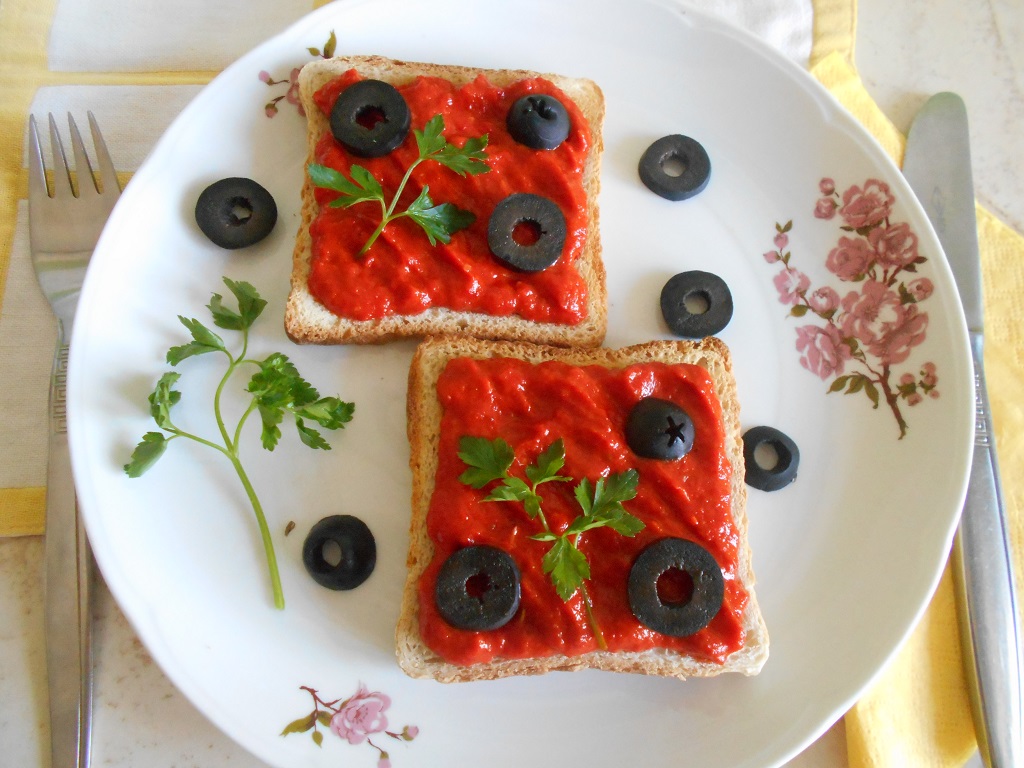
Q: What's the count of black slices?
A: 11